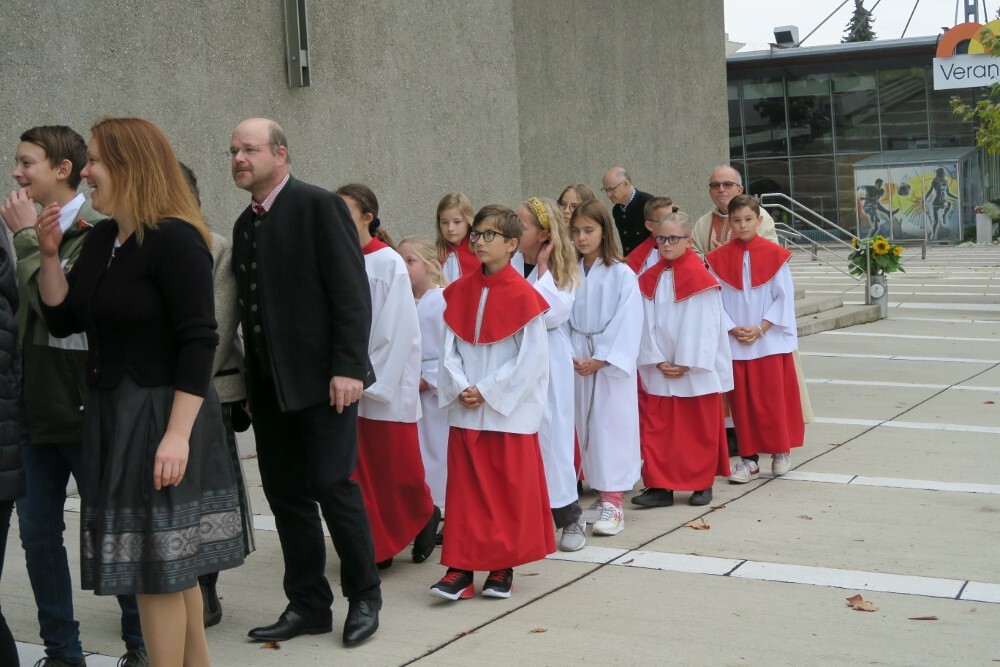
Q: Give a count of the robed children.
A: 10